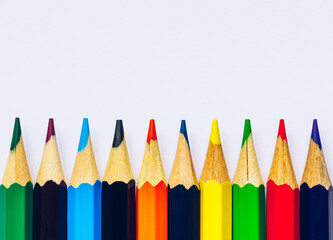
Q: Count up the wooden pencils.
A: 10